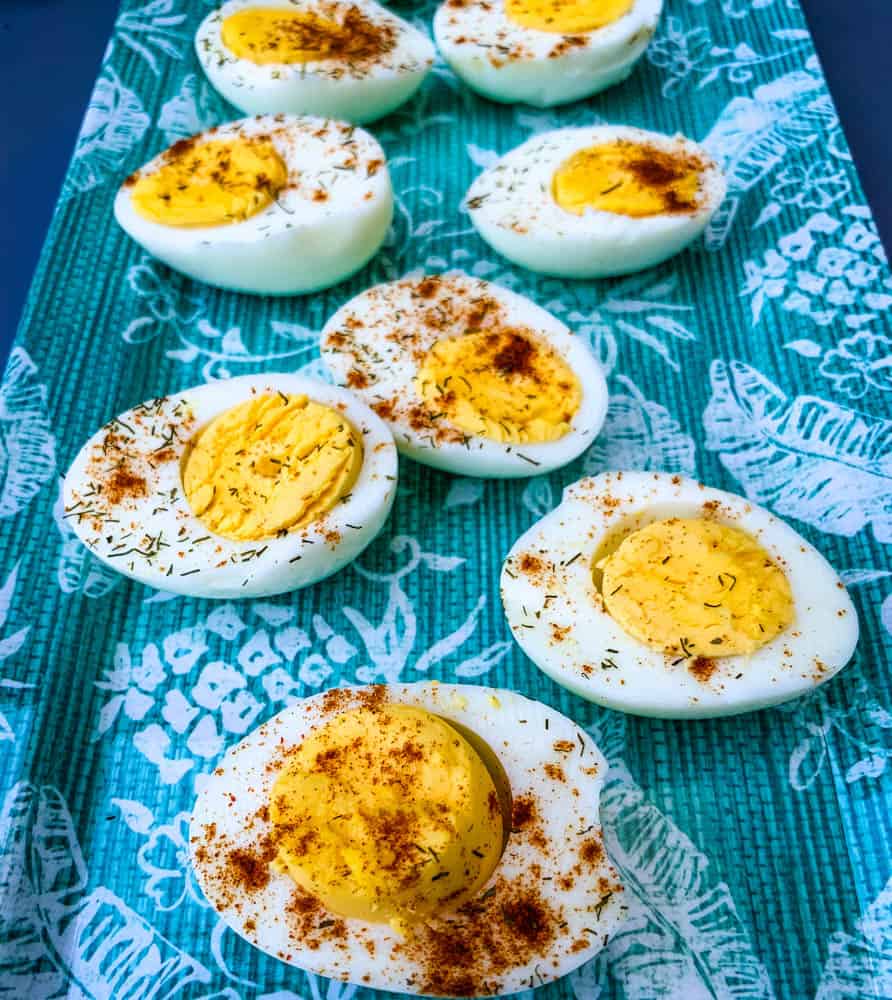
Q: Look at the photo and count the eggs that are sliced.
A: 8